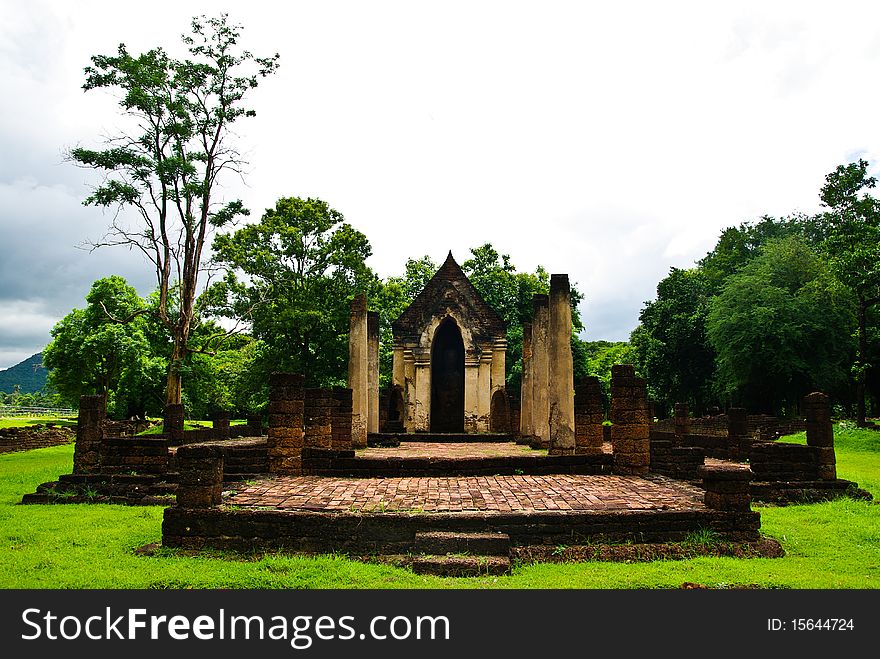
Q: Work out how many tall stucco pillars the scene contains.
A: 5